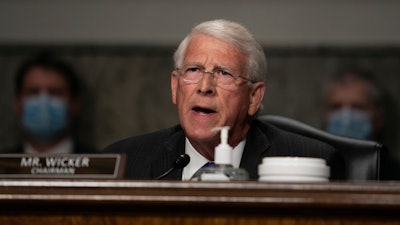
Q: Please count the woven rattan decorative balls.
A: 0